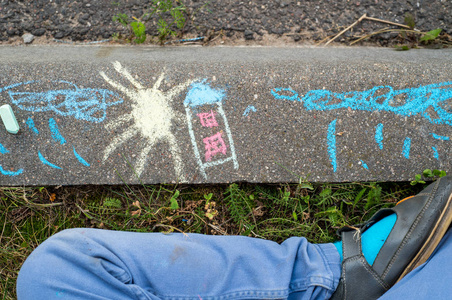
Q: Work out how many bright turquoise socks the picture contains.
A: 1